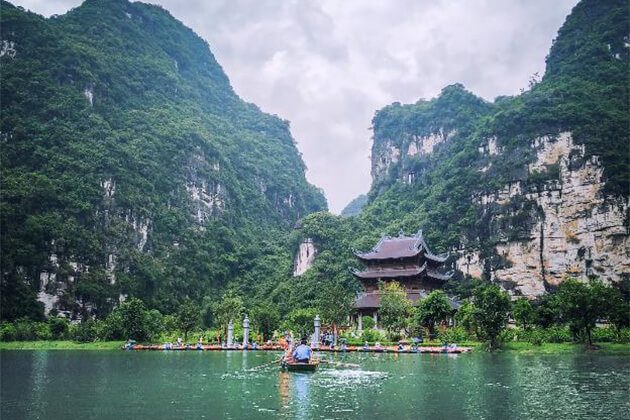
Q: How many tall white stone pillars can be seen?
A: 3